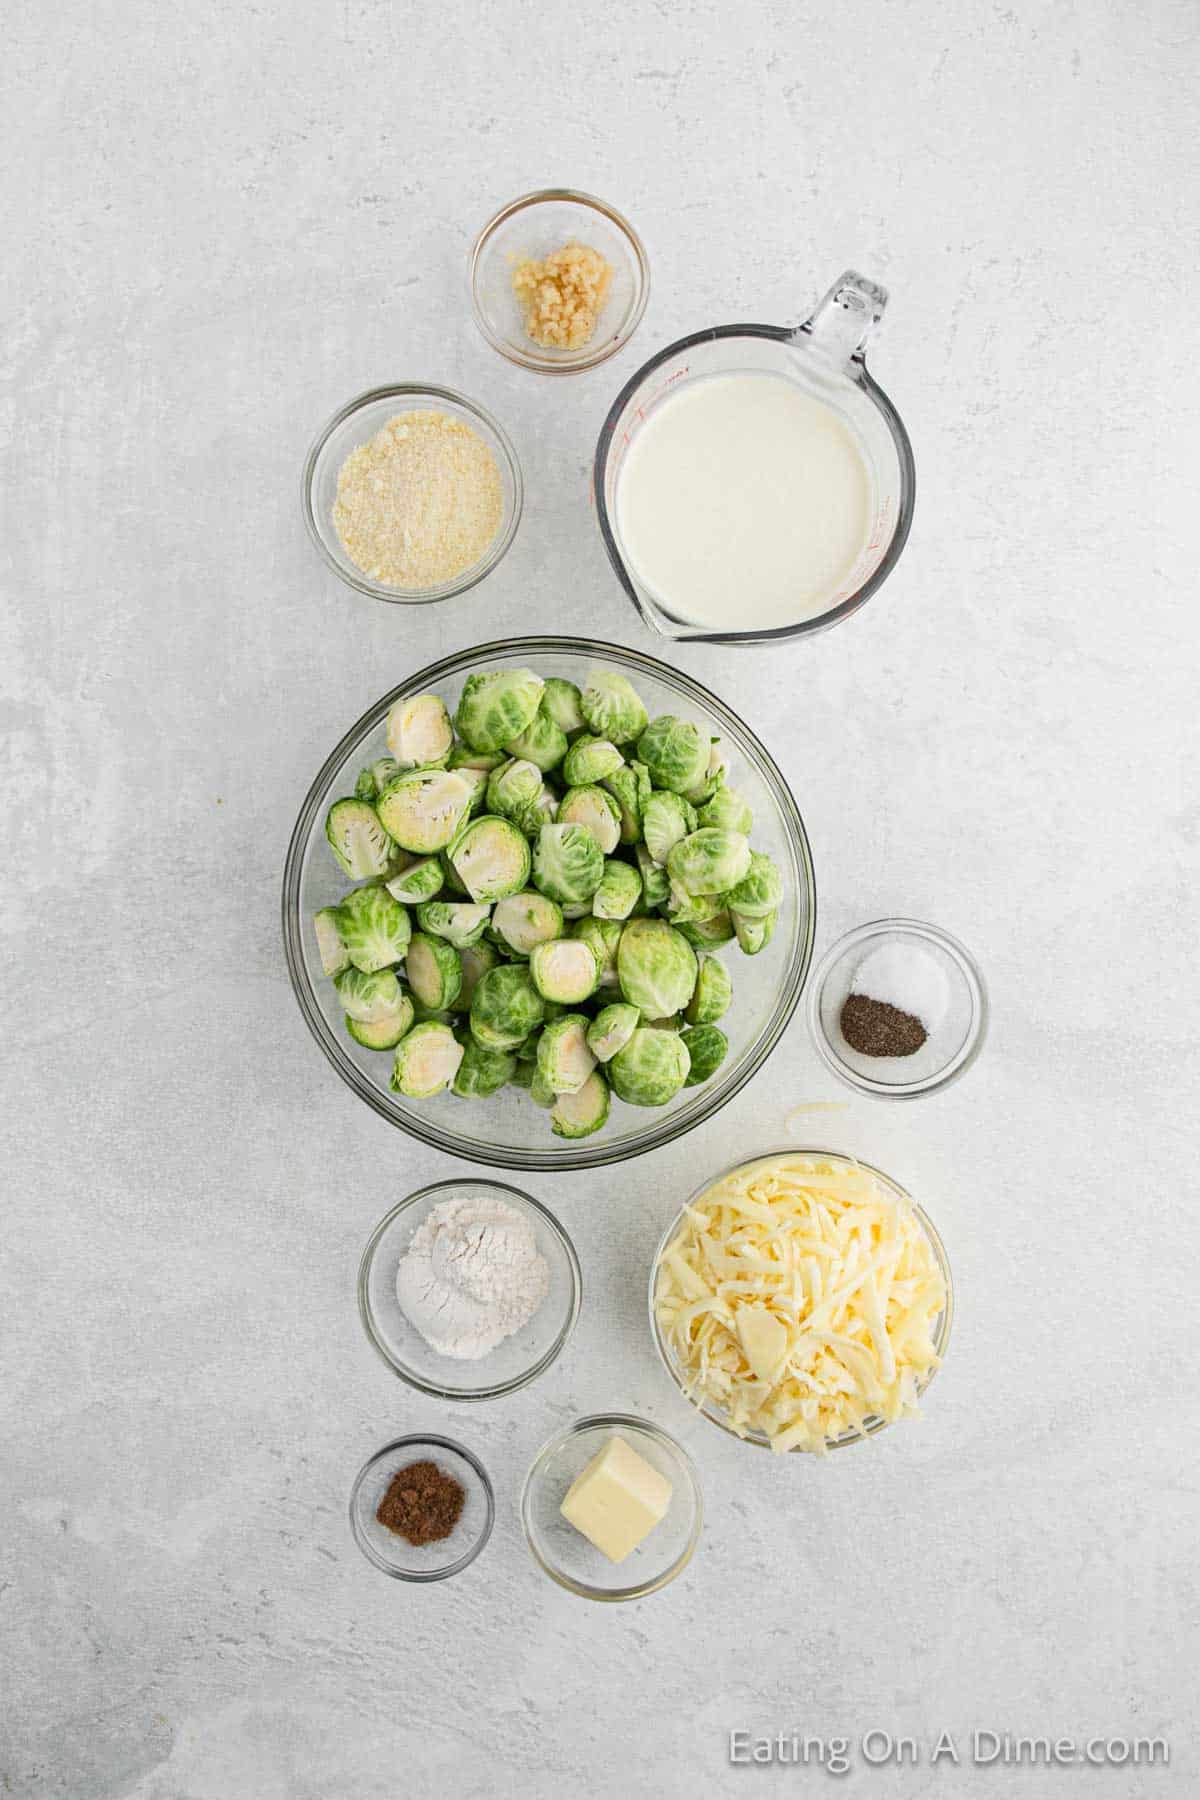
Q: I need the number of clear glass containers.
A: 9